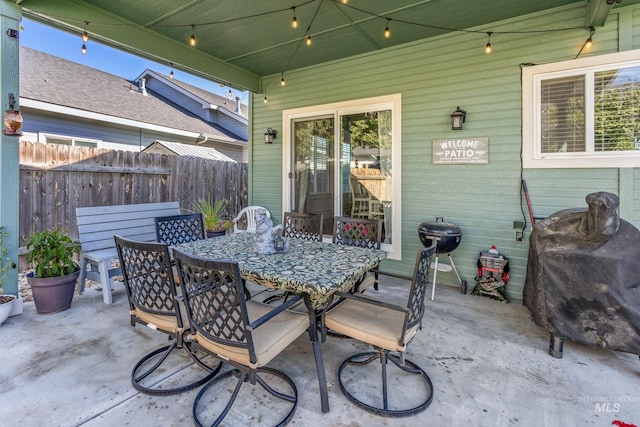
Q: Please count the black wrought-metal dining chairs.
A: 6